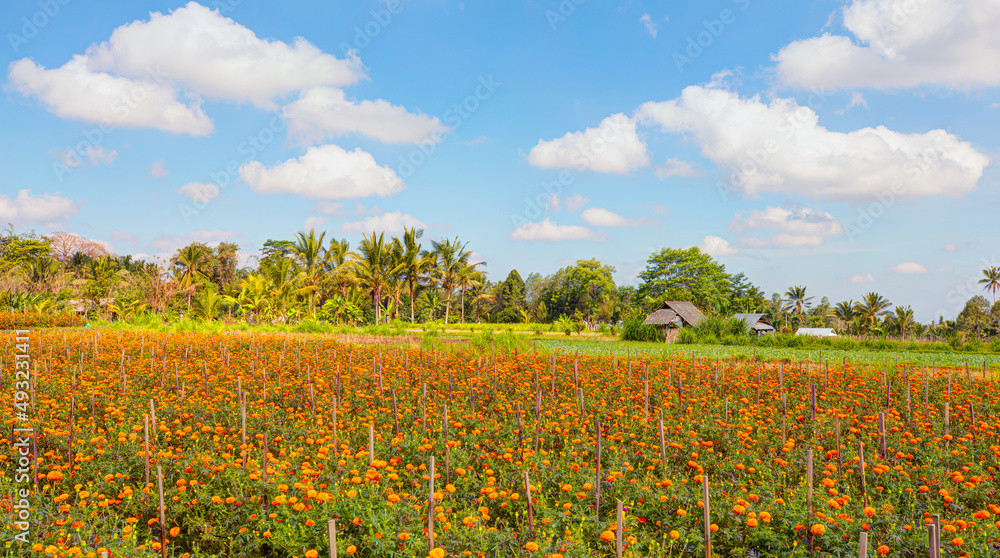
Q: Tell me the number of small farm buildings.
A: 3